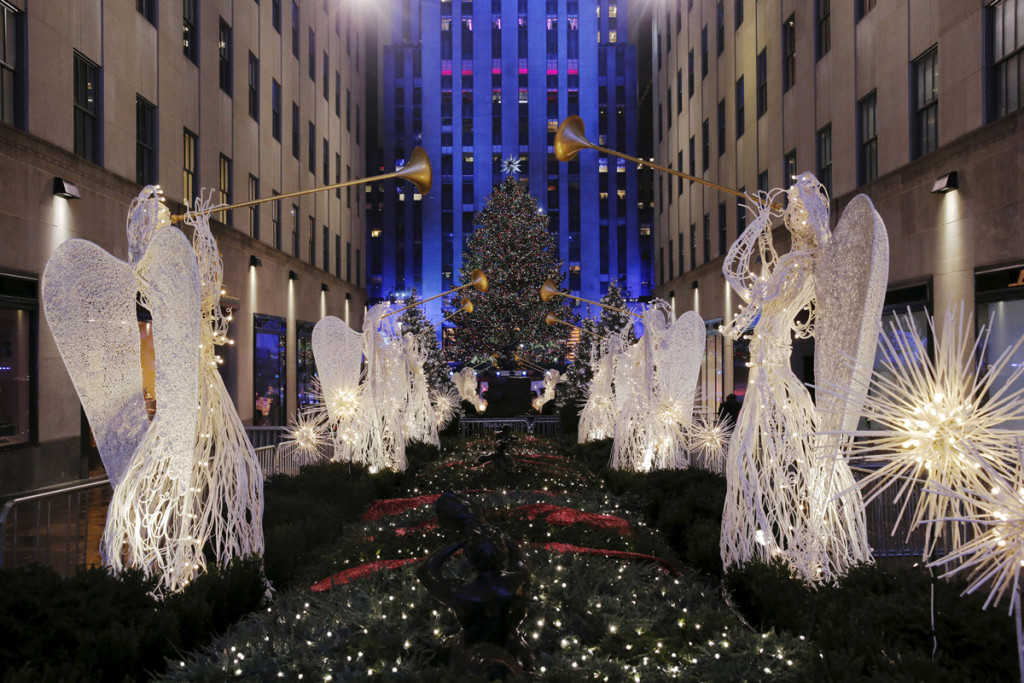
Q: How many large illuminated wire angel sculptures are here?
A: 6